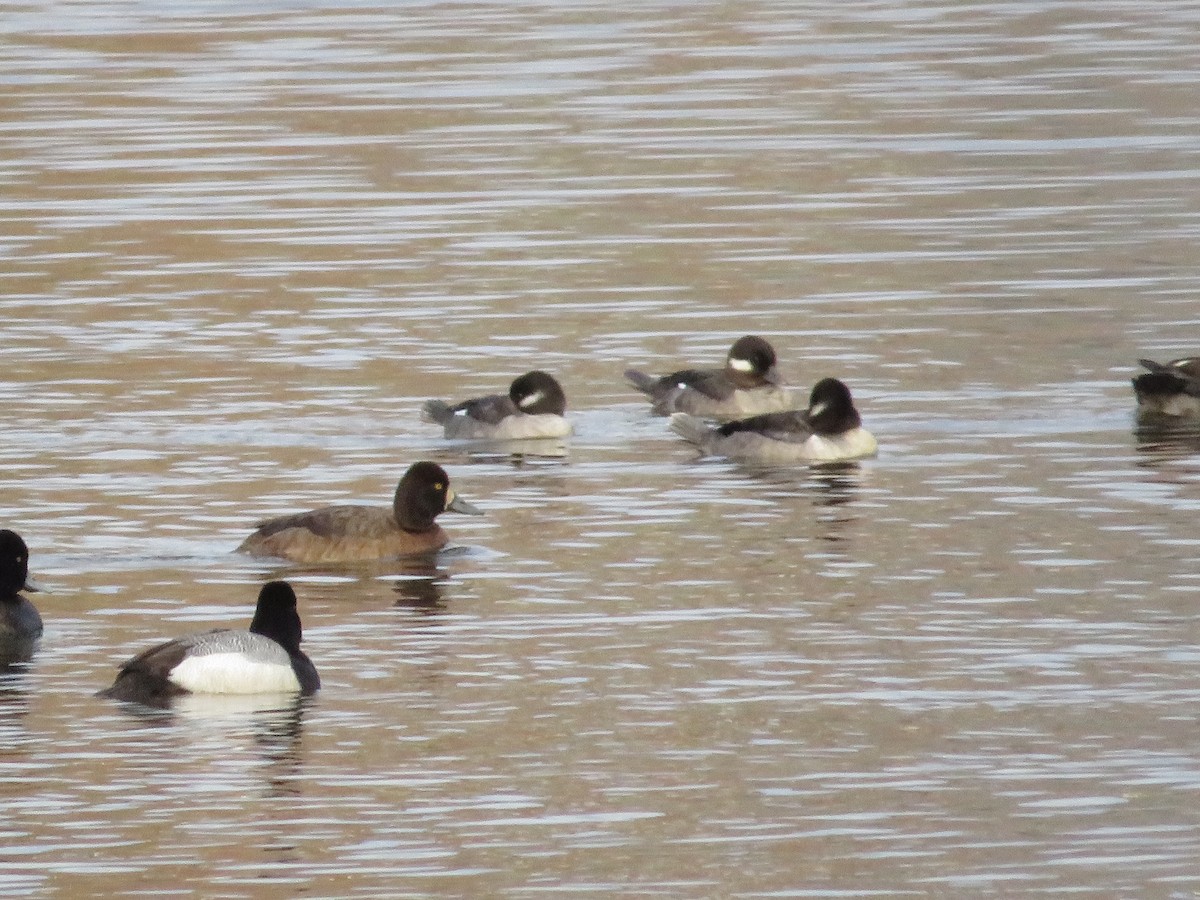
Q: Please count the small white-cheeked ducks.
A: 3